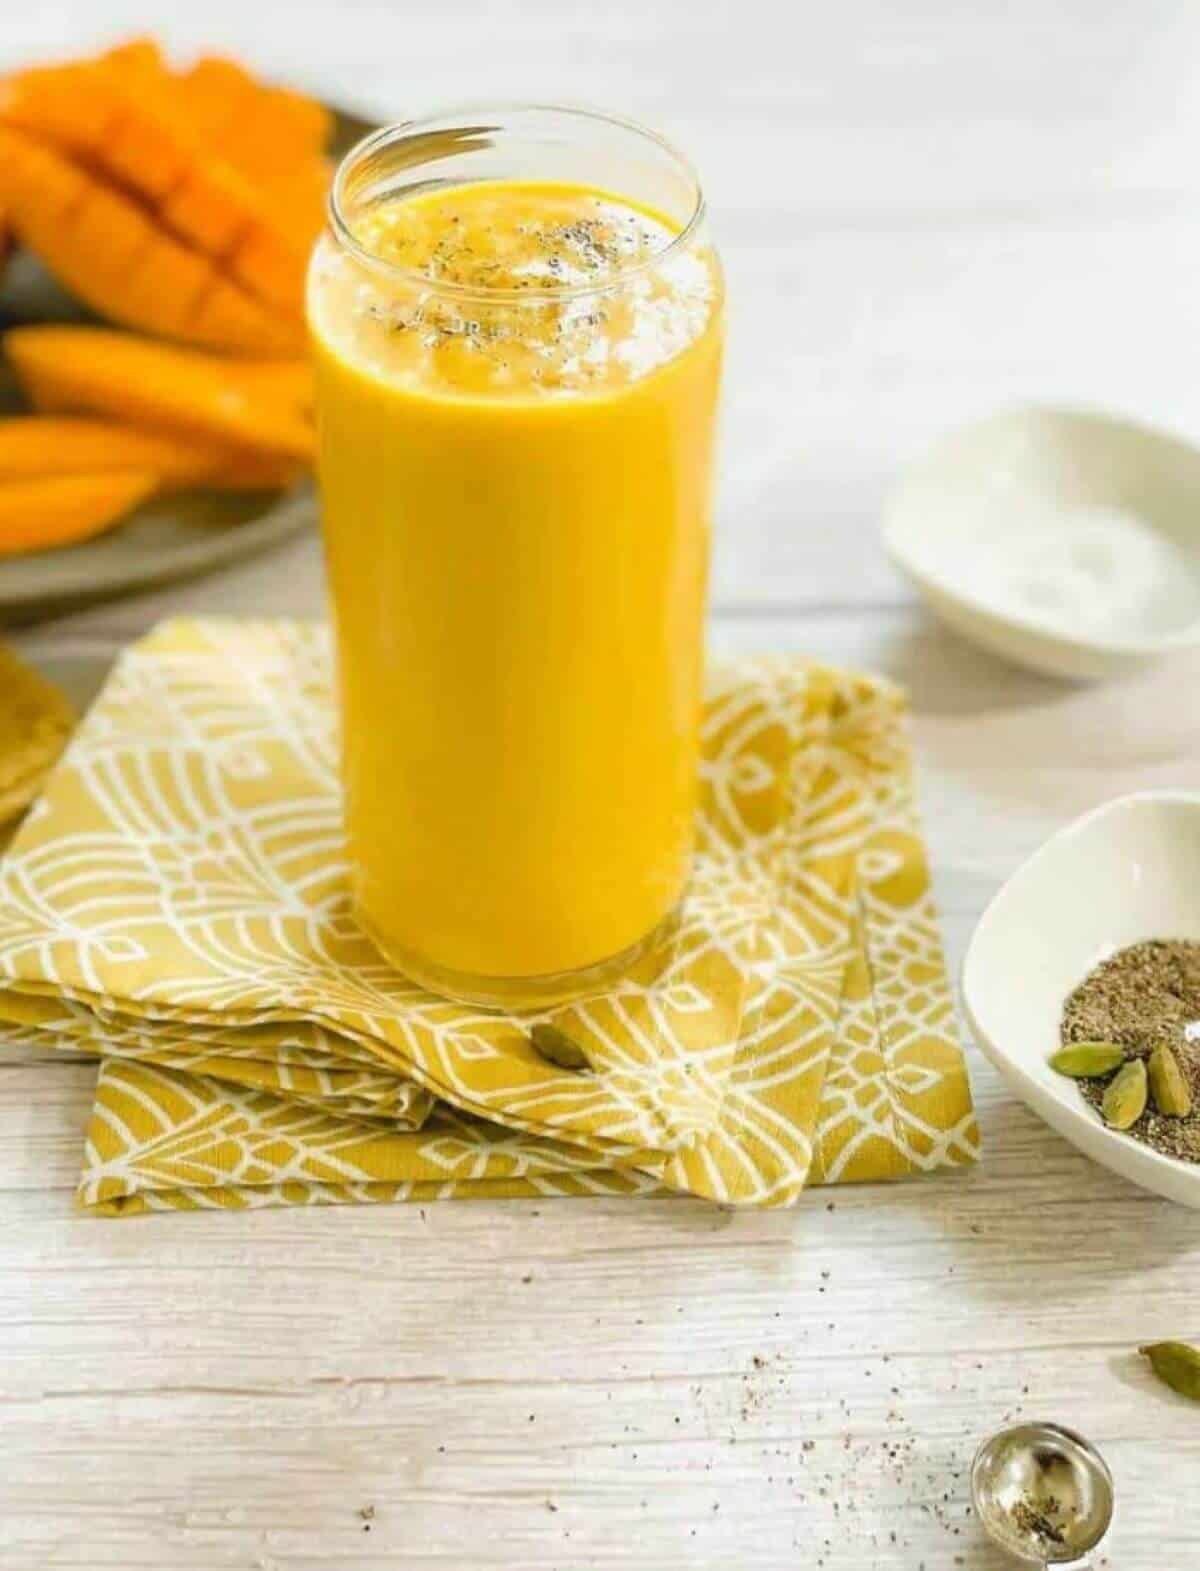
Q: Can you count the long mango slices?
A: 3